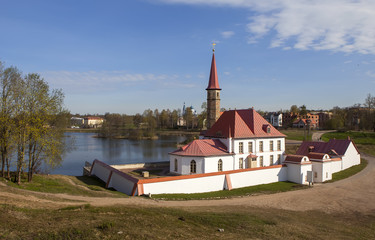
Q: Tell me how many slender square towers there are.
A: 1